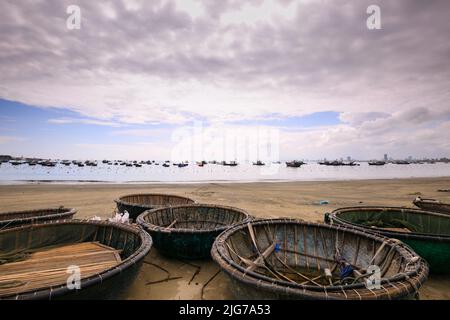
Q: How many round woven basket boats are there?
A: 7